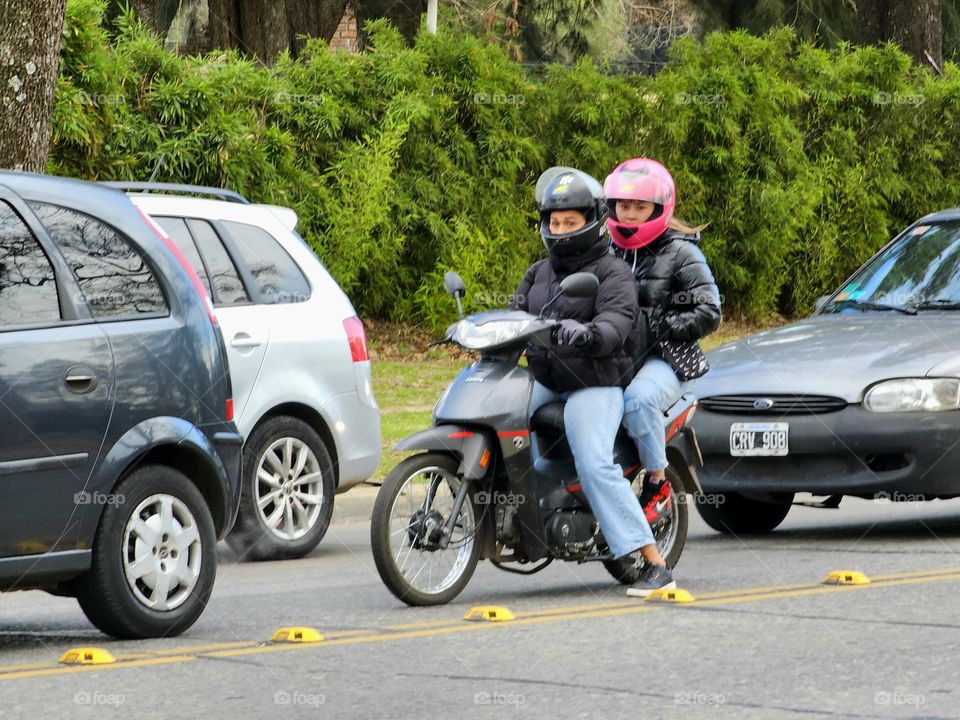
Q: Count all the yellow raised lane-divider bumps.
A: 5